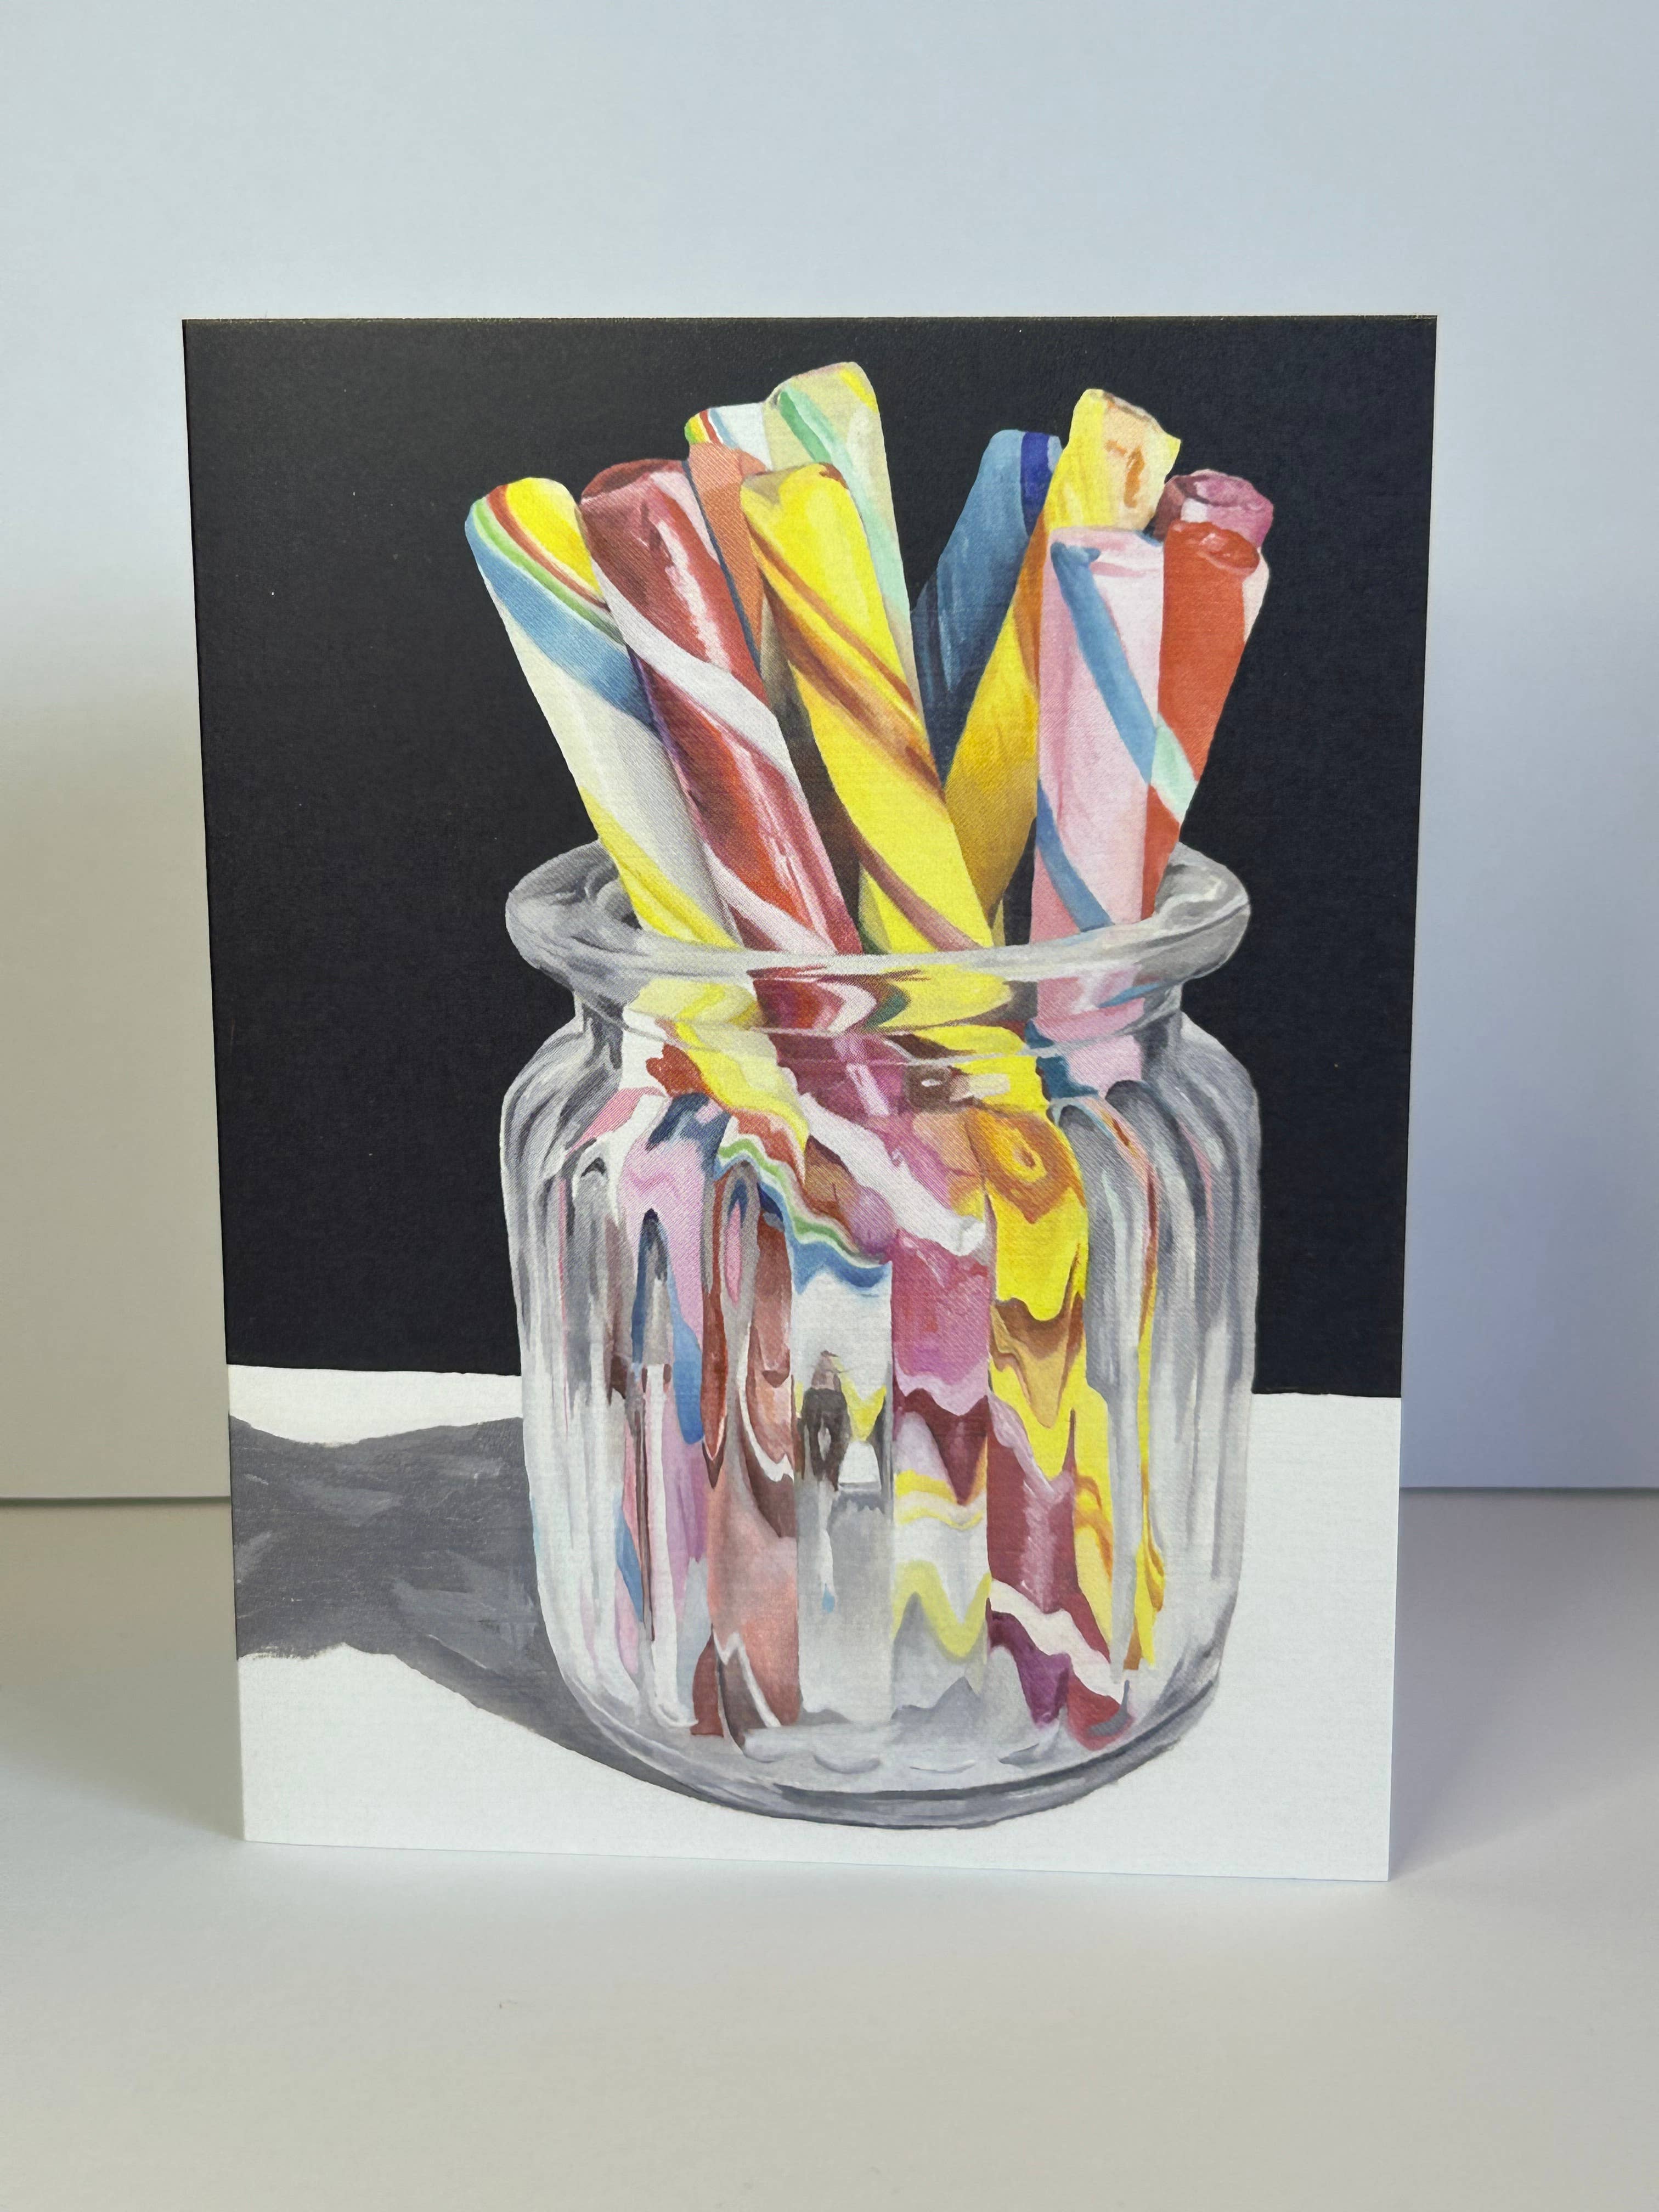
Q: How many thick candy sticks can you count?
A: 11